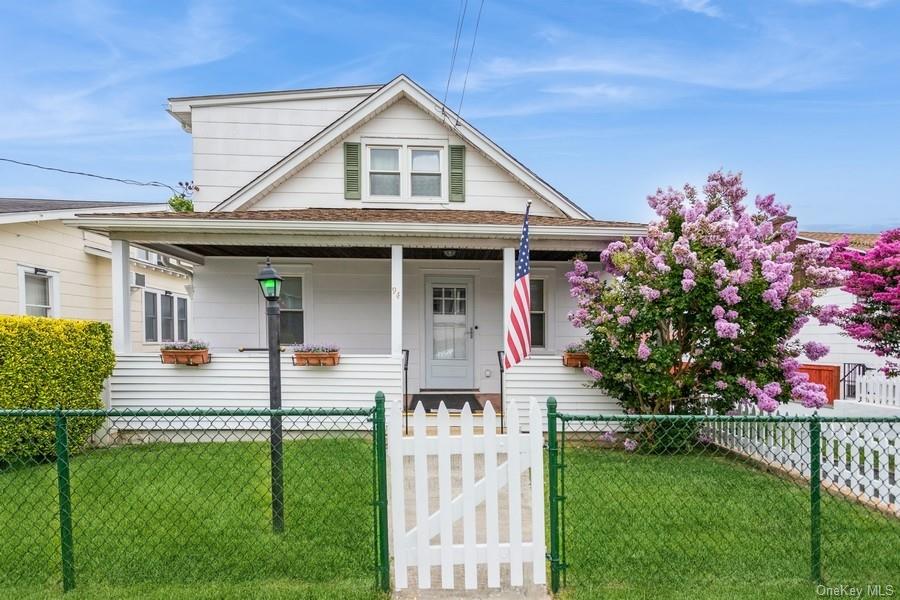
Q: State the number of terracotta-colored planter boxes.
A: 3